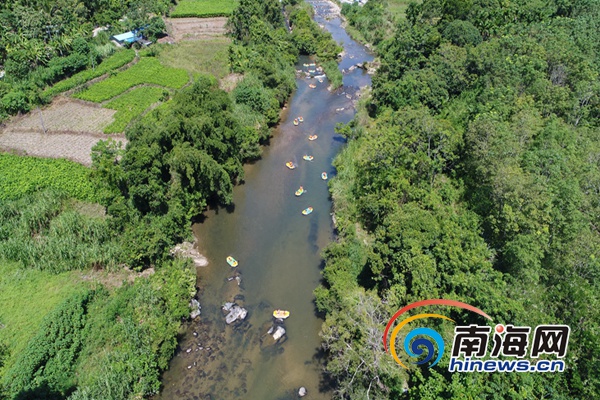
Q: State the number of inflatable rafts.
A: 15